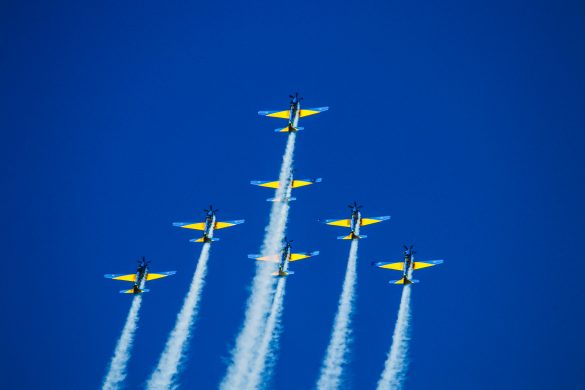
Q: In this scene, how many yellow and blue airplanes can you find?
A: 7